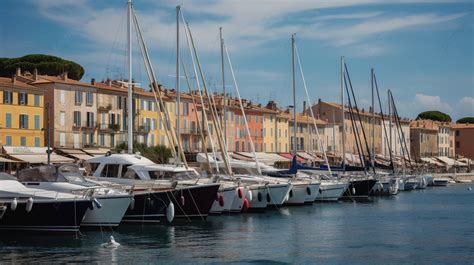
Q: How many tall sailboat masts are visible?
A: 7